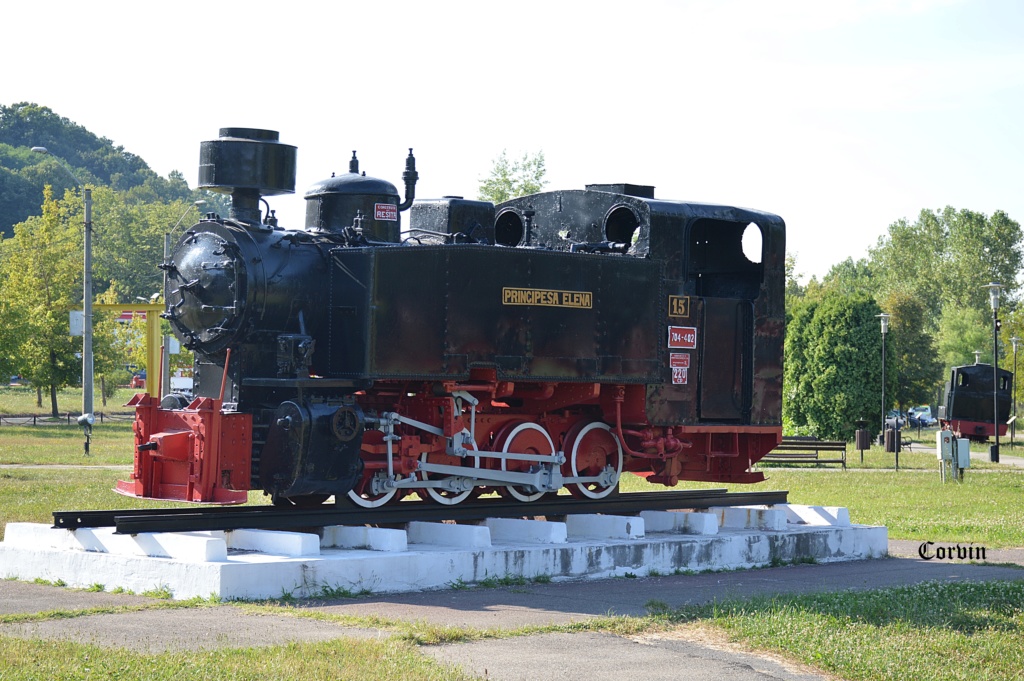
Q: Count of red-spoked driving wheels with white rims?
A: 4